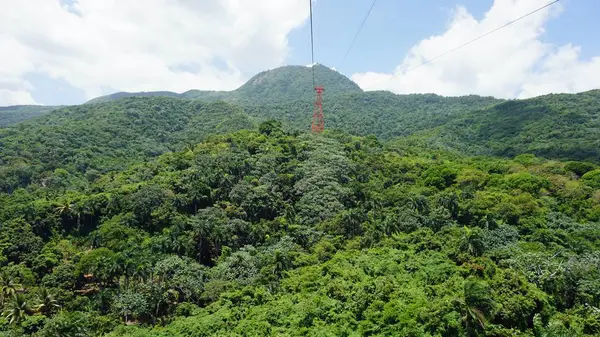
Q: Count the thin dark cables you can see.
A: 3